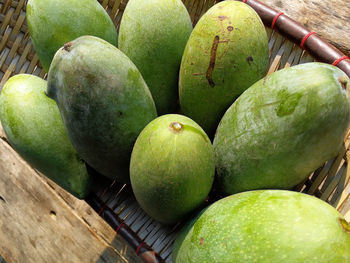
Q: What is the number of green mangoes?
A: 8